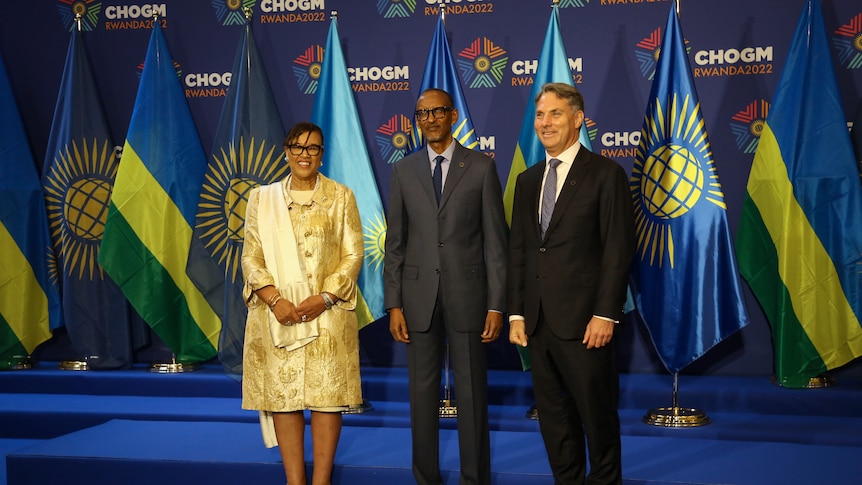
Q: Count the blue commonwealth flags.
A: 4